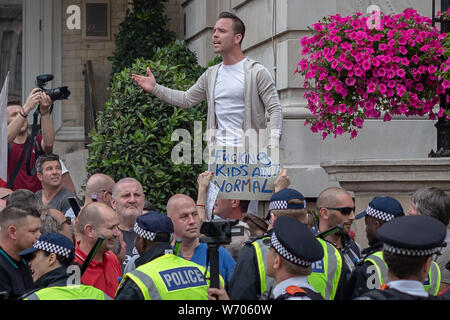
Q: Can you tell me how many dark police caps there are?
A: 6